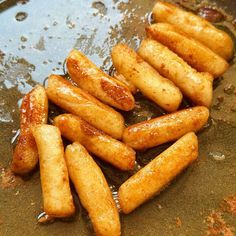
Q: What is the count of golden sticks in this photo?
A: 12